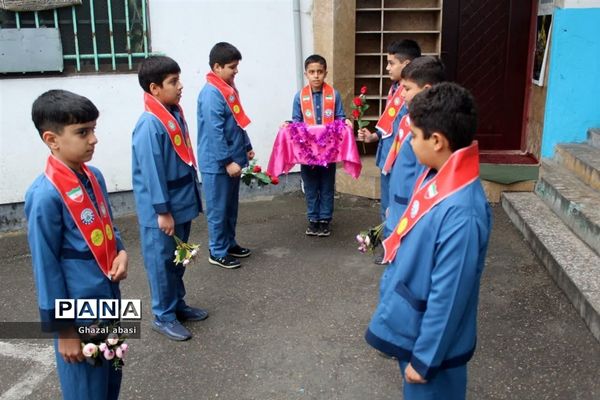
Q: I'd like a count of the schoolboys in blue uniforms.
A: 7